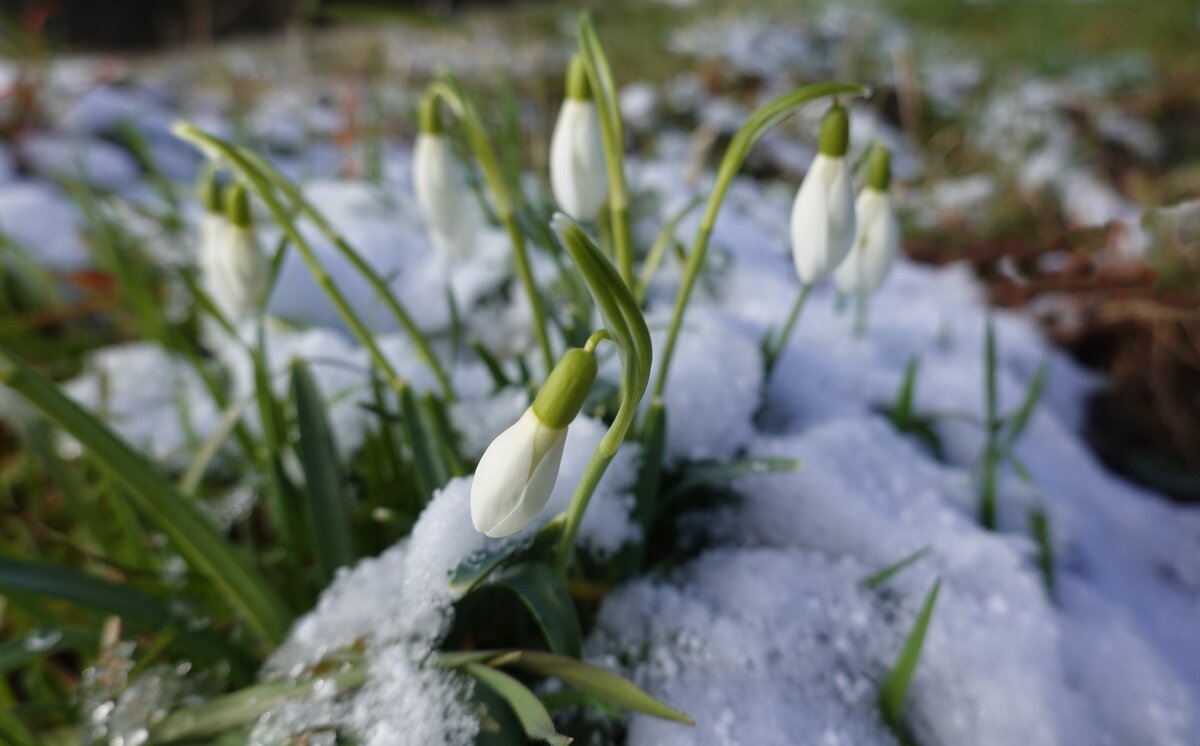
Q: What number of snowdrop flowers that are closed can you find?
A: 7